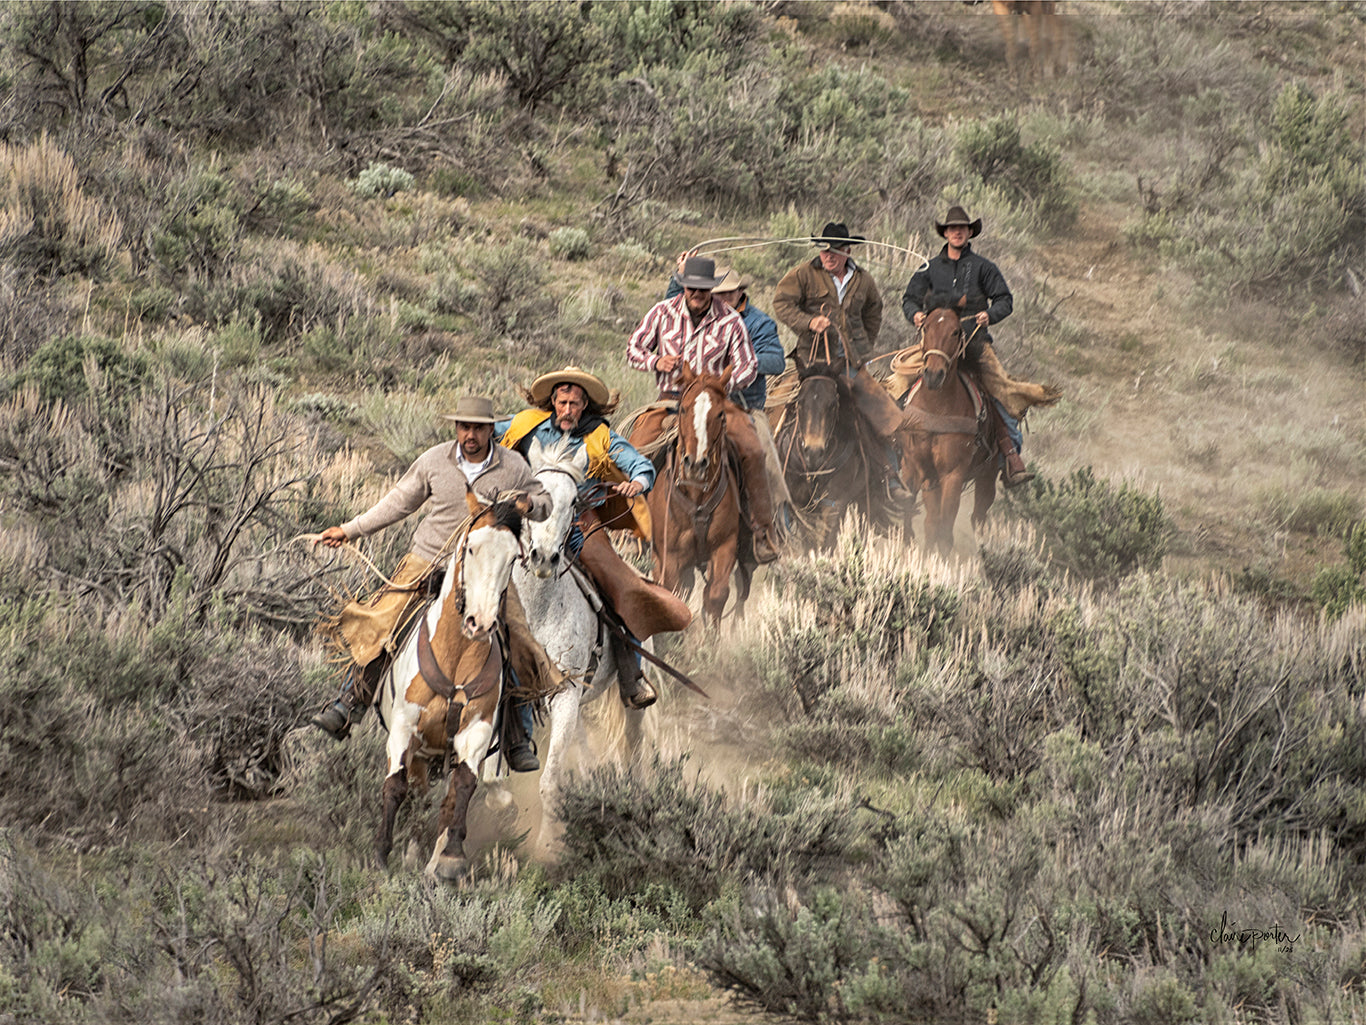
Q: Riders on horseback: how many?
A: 6